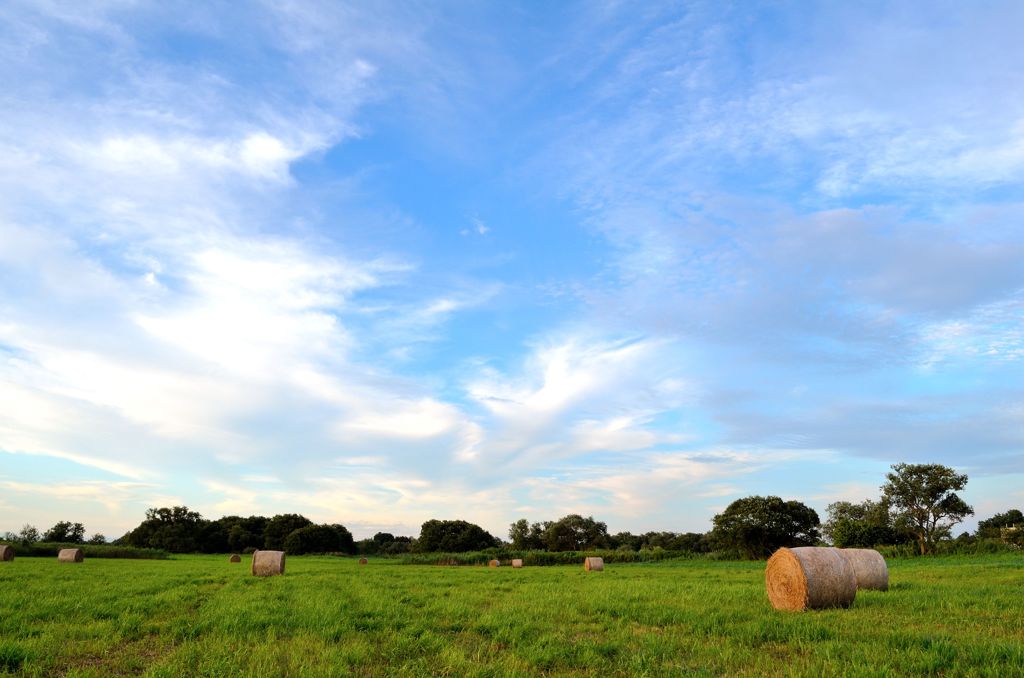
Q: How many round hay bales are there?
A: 10